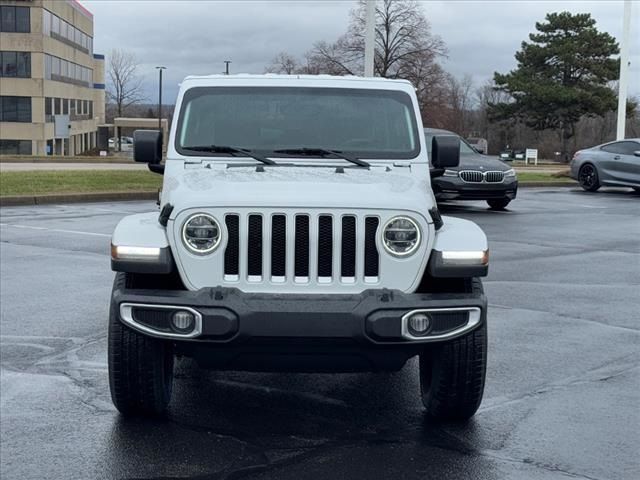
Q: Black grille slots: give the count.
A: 7